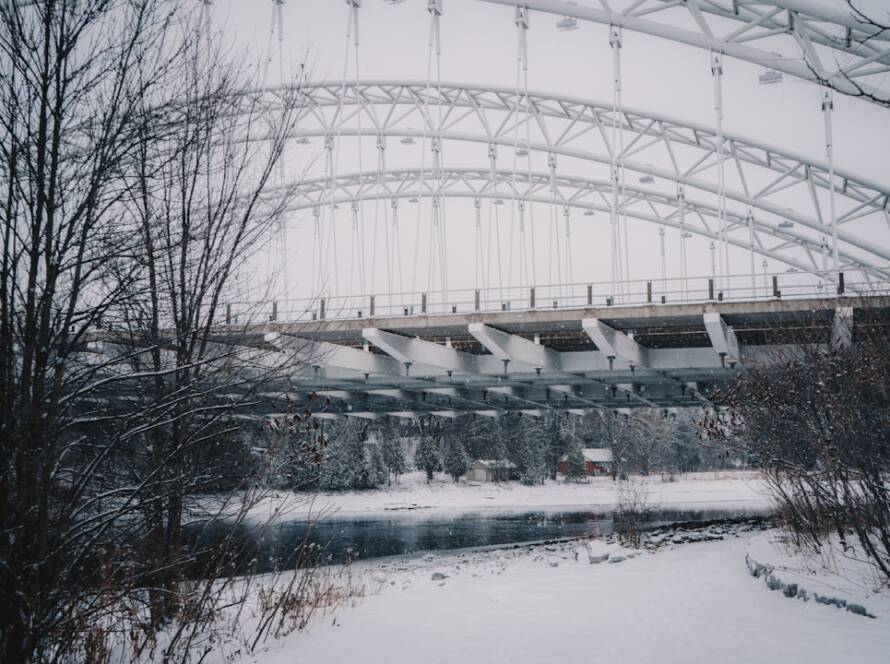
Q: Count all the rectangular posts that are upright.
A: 12